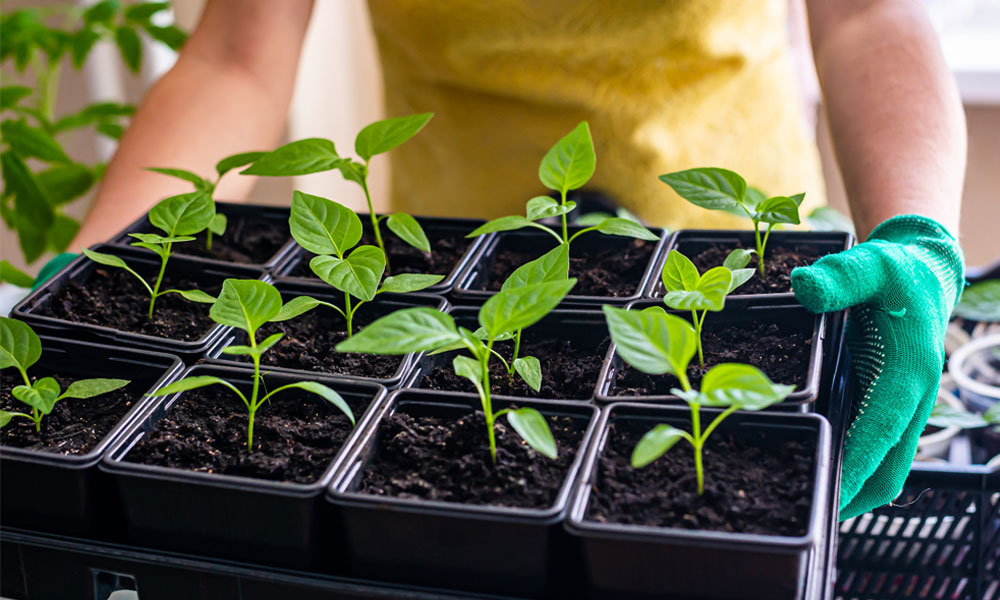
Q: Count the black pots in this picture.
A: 12